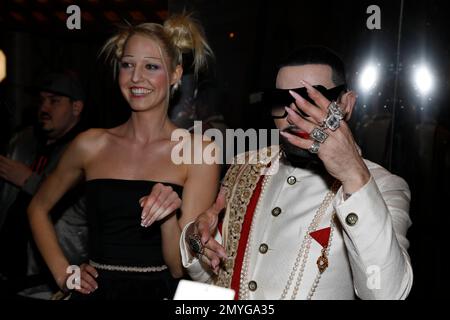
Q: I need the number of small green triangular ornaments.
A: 0